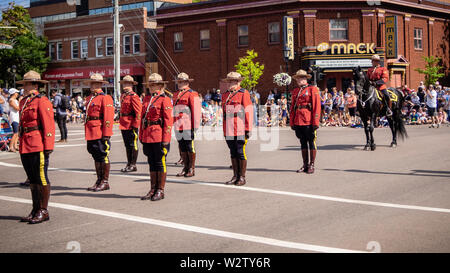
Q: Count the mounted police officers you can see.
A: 1